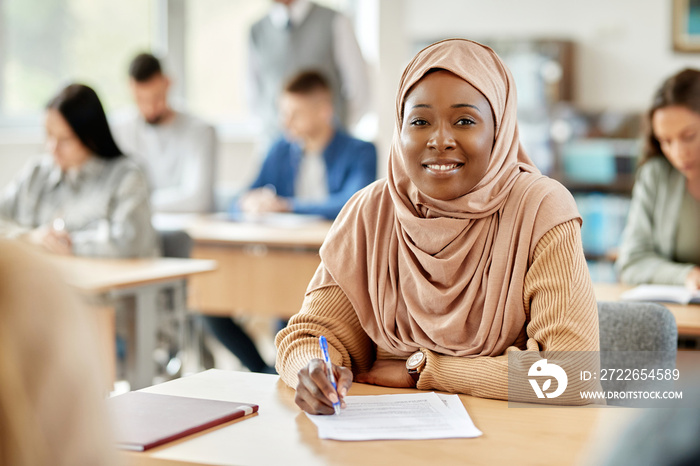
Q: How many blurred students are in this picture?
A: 4